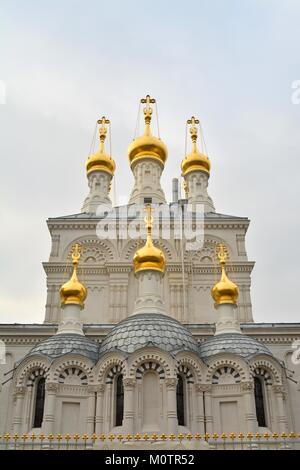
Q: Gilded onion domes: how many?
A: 6